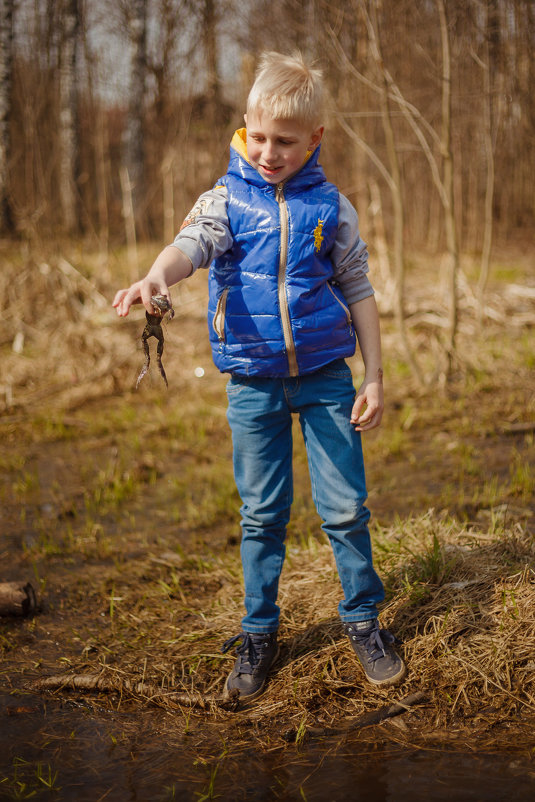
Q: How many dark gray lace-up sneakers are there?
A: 2